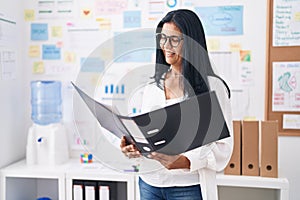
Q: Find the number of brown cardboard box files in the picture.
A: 3